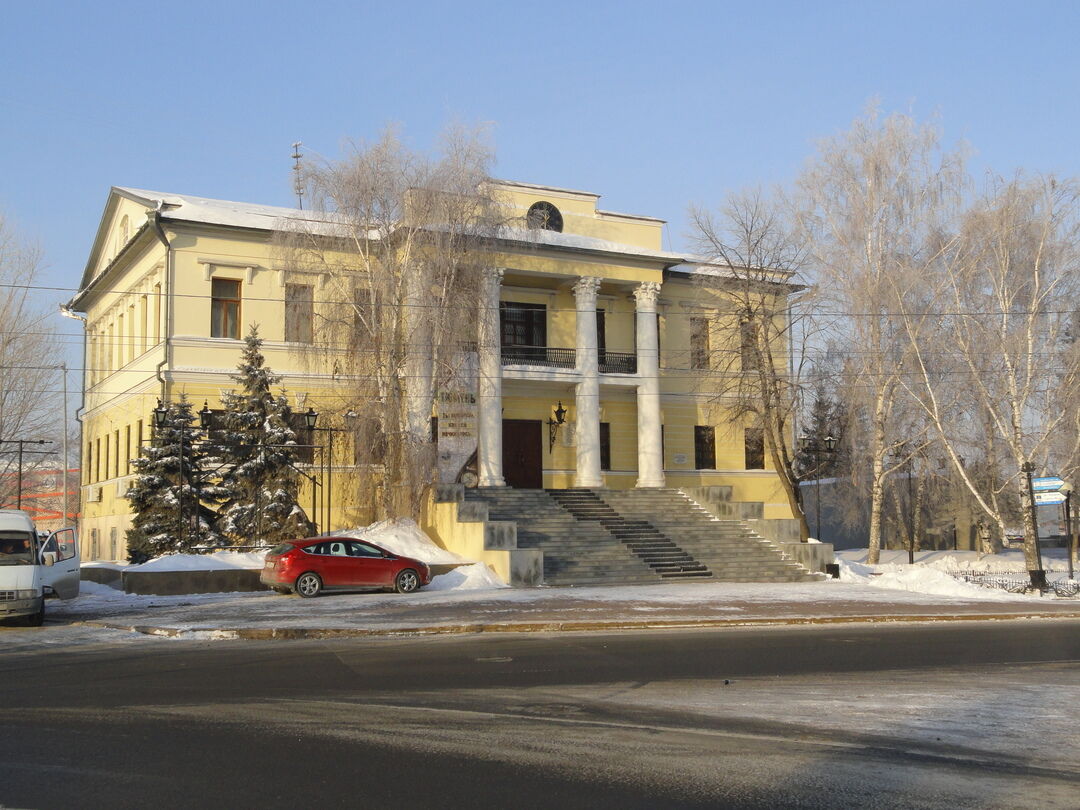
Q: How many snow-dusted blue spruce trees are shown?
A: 2